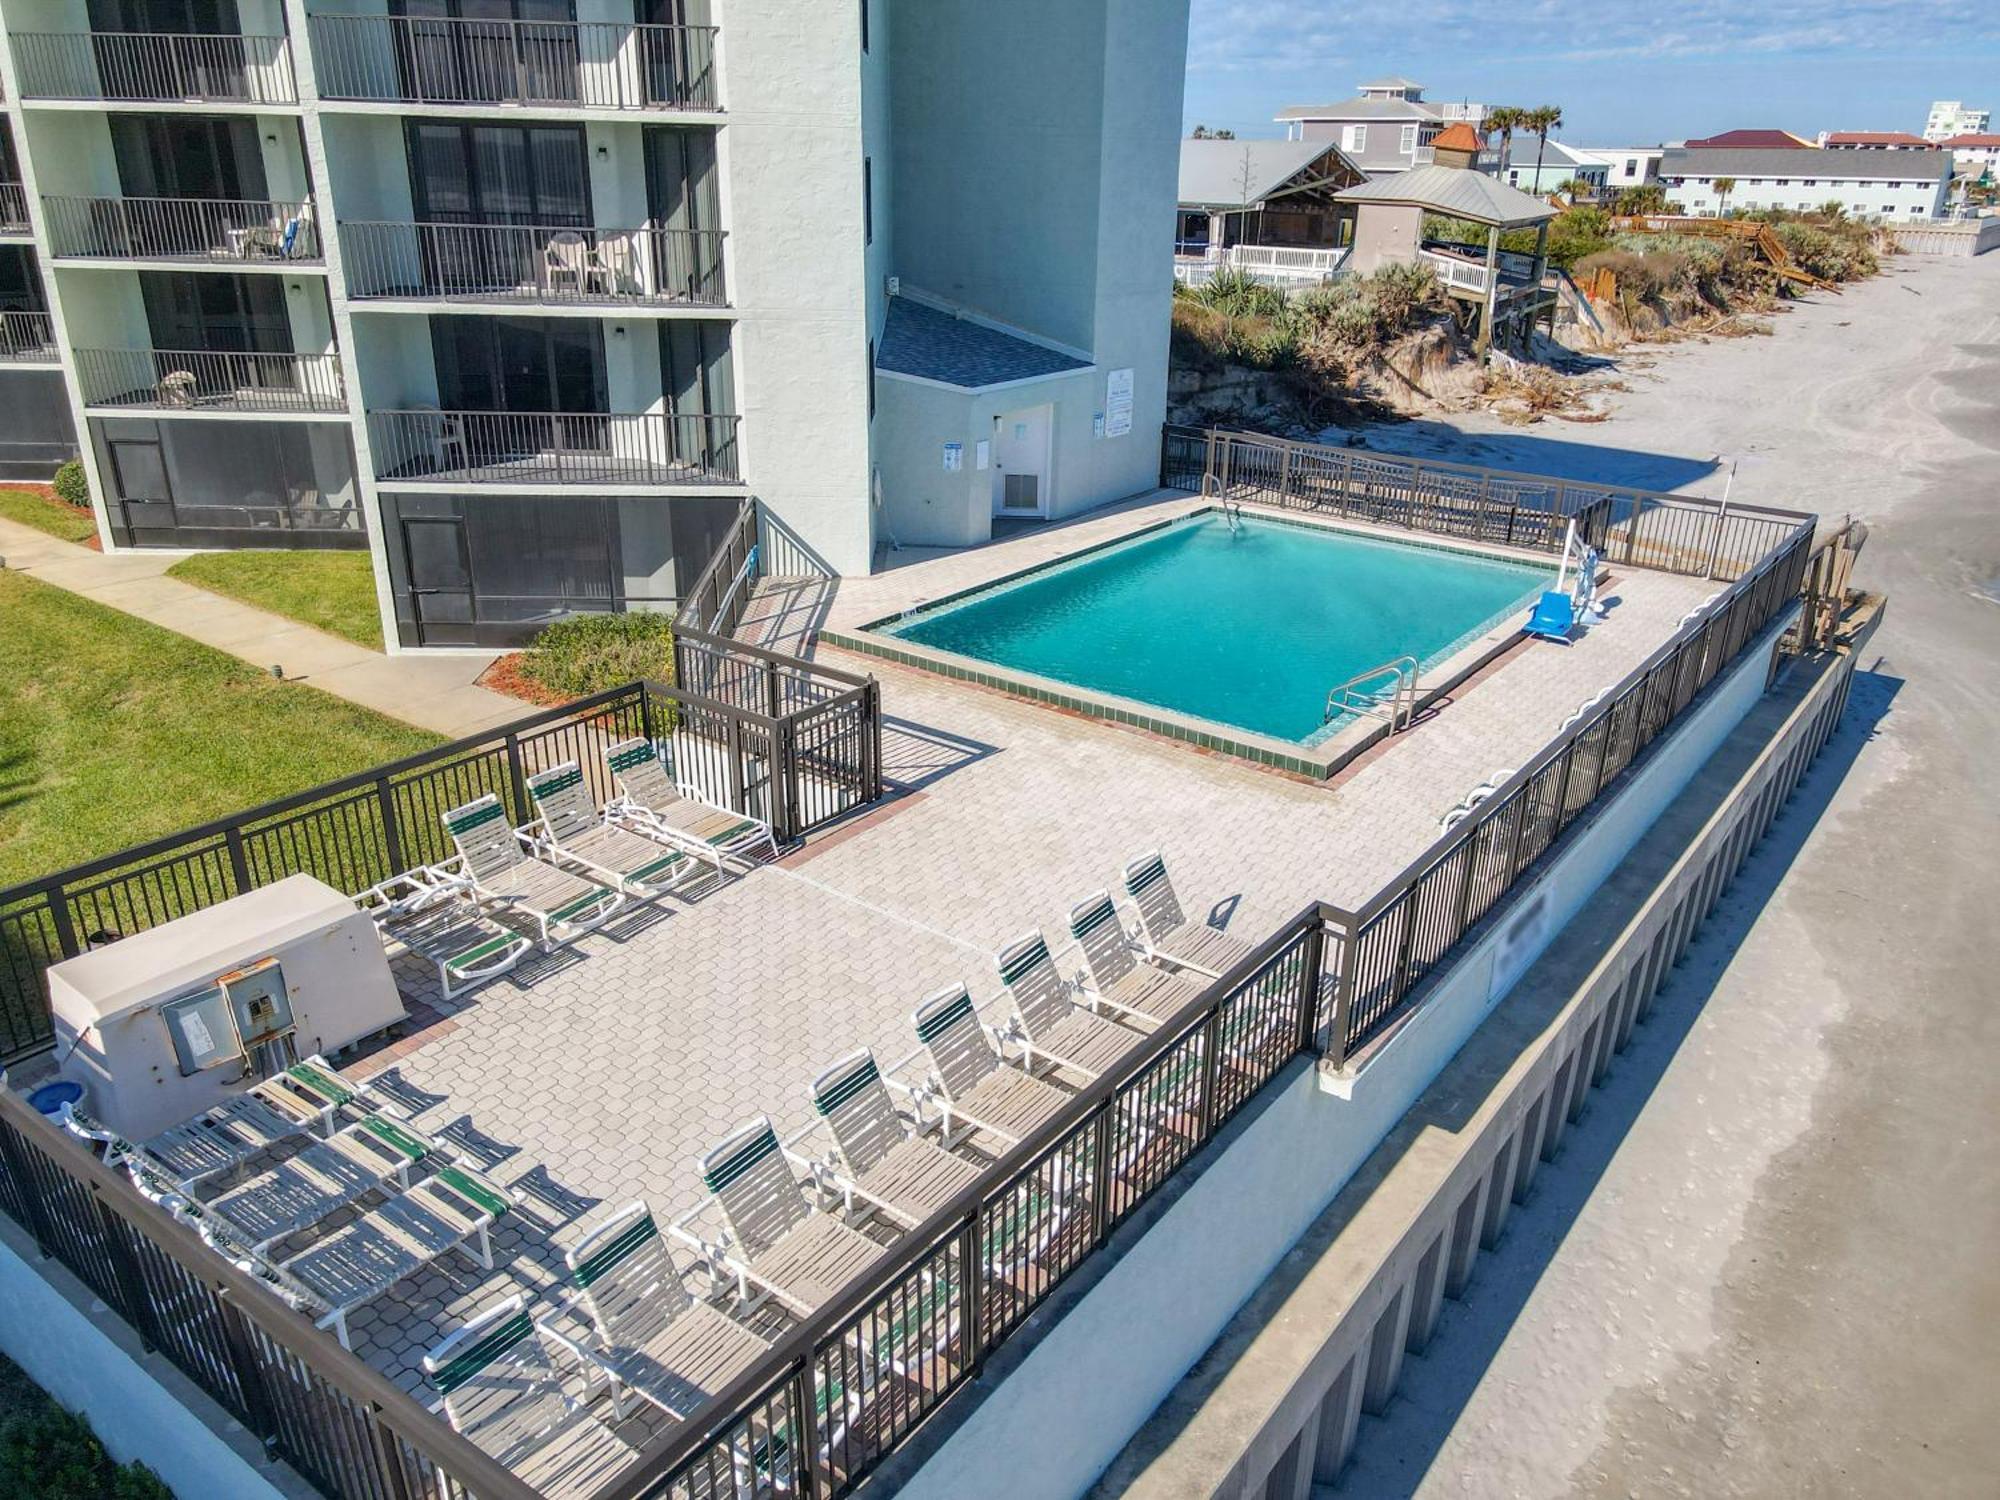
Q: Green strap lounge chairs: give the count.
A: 15